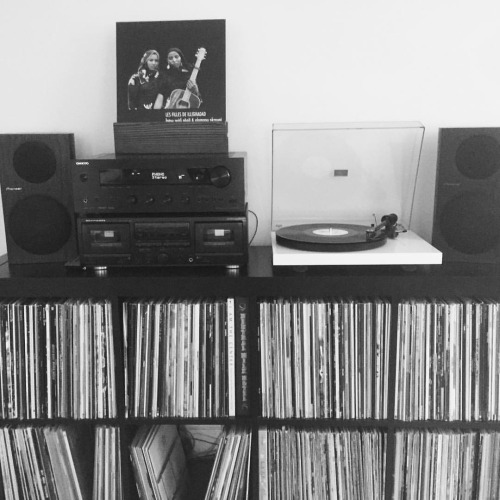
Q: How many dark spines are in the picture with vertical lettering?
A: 1